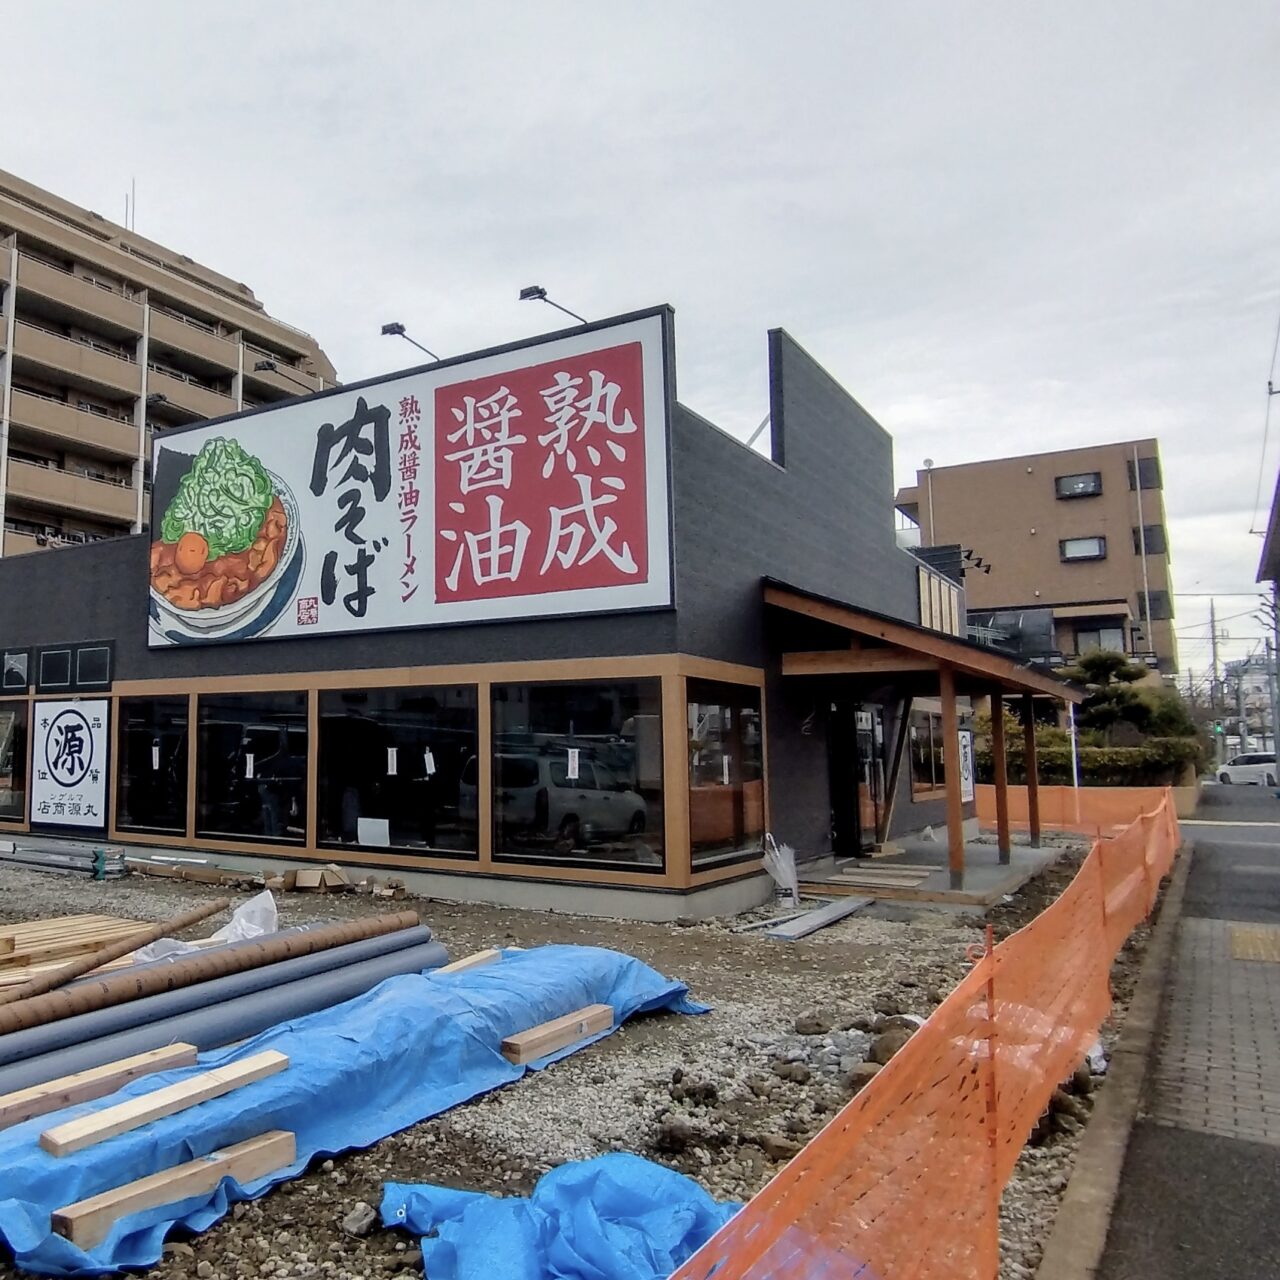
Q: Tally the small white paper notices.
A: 6